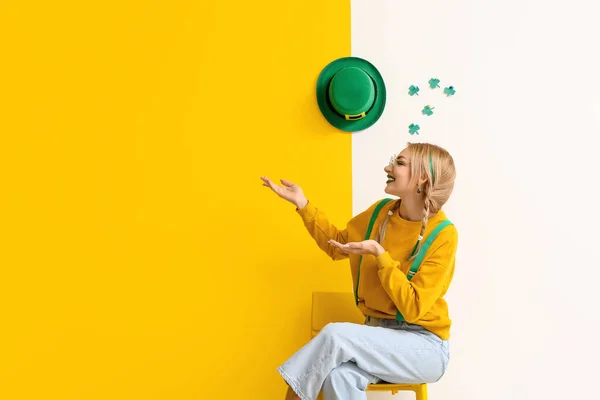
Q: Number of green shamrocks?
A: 5